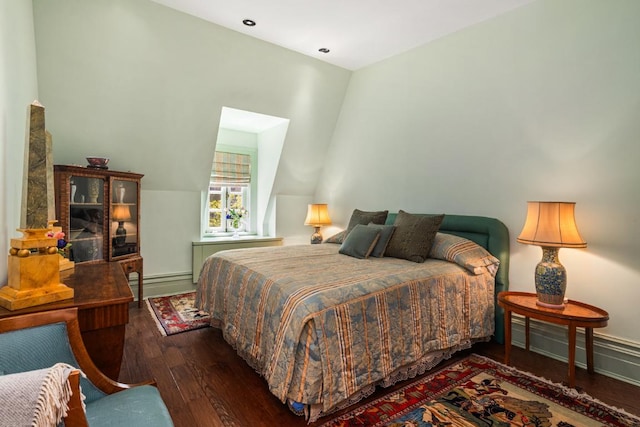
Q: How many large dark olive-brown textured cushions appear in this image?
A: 2